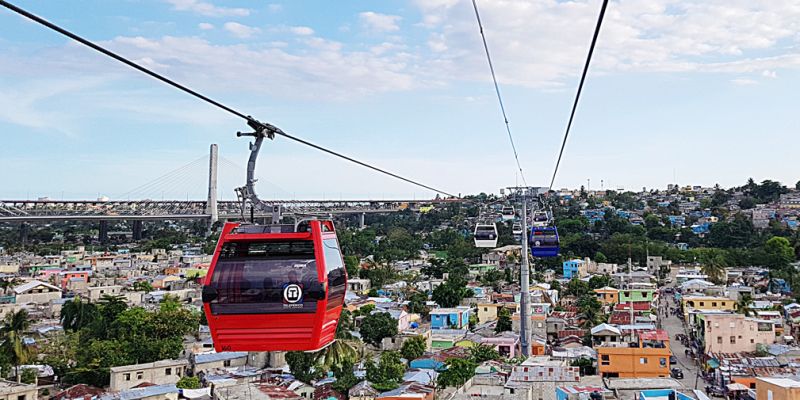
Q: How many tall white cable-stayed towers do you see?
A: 1